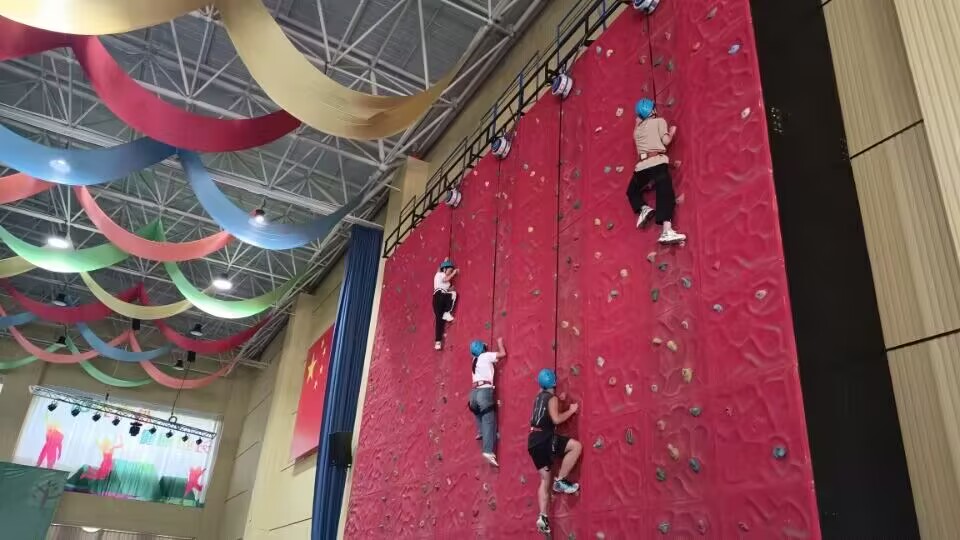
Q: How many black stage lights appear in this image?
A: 9